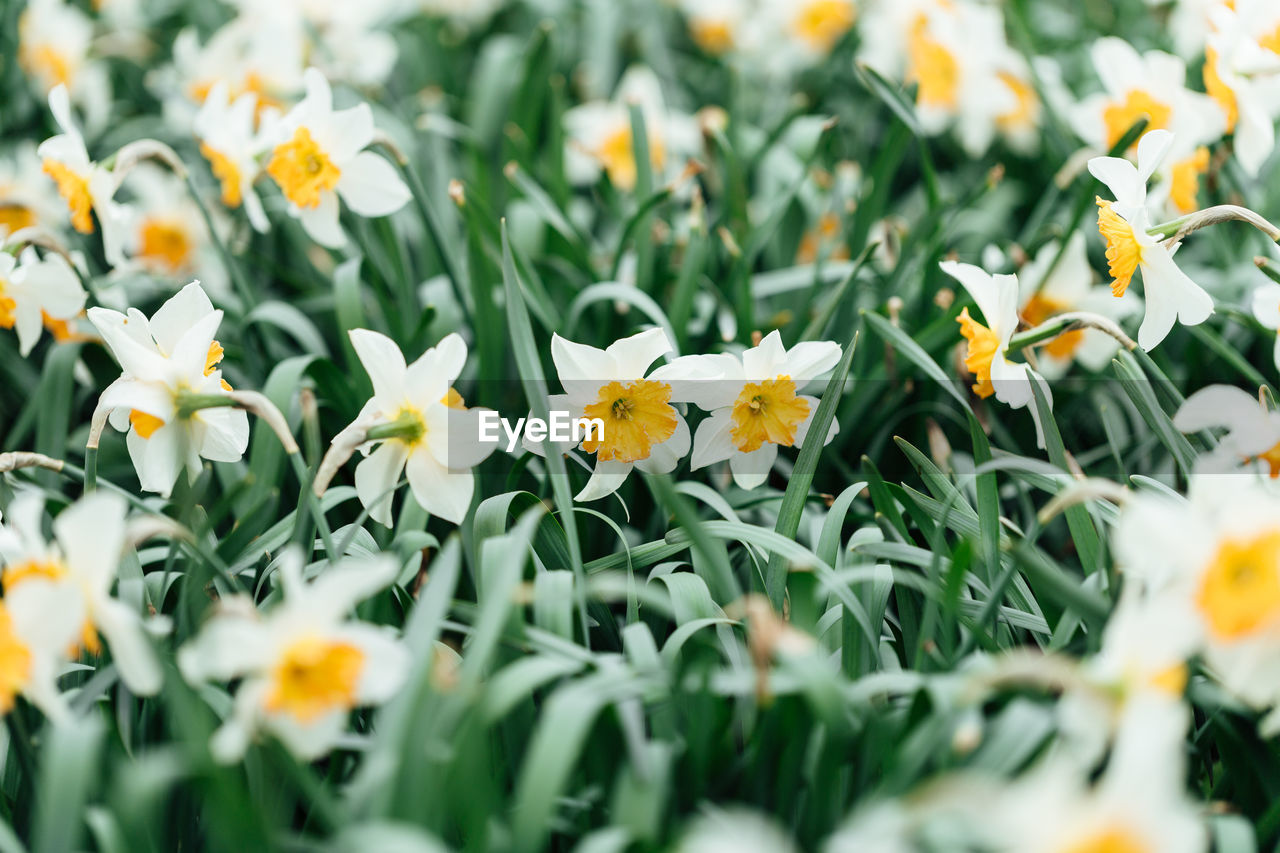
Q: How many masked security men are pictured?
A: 0